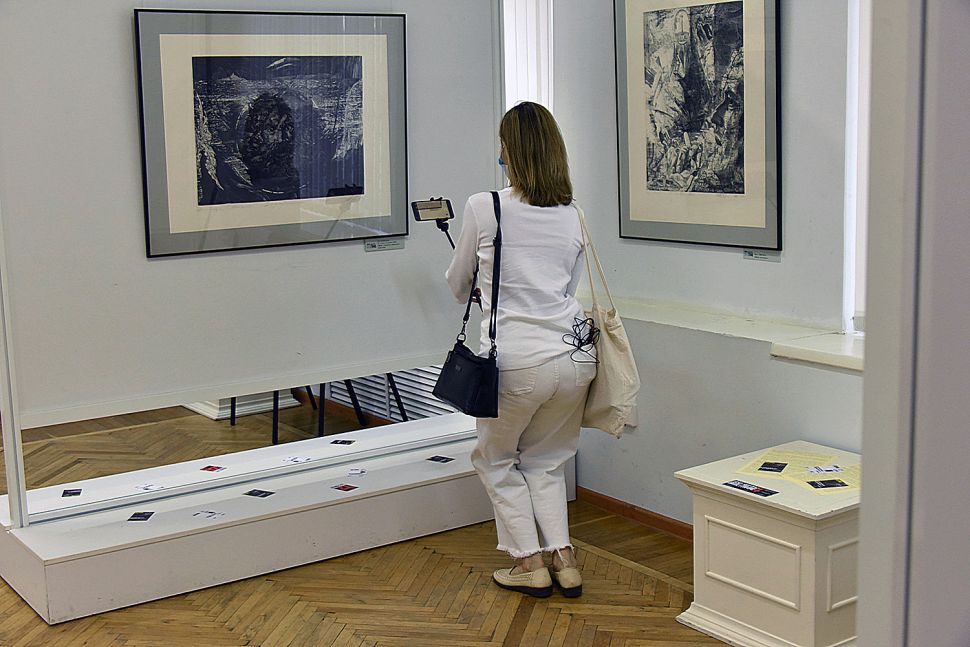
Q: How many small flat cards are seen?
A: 15